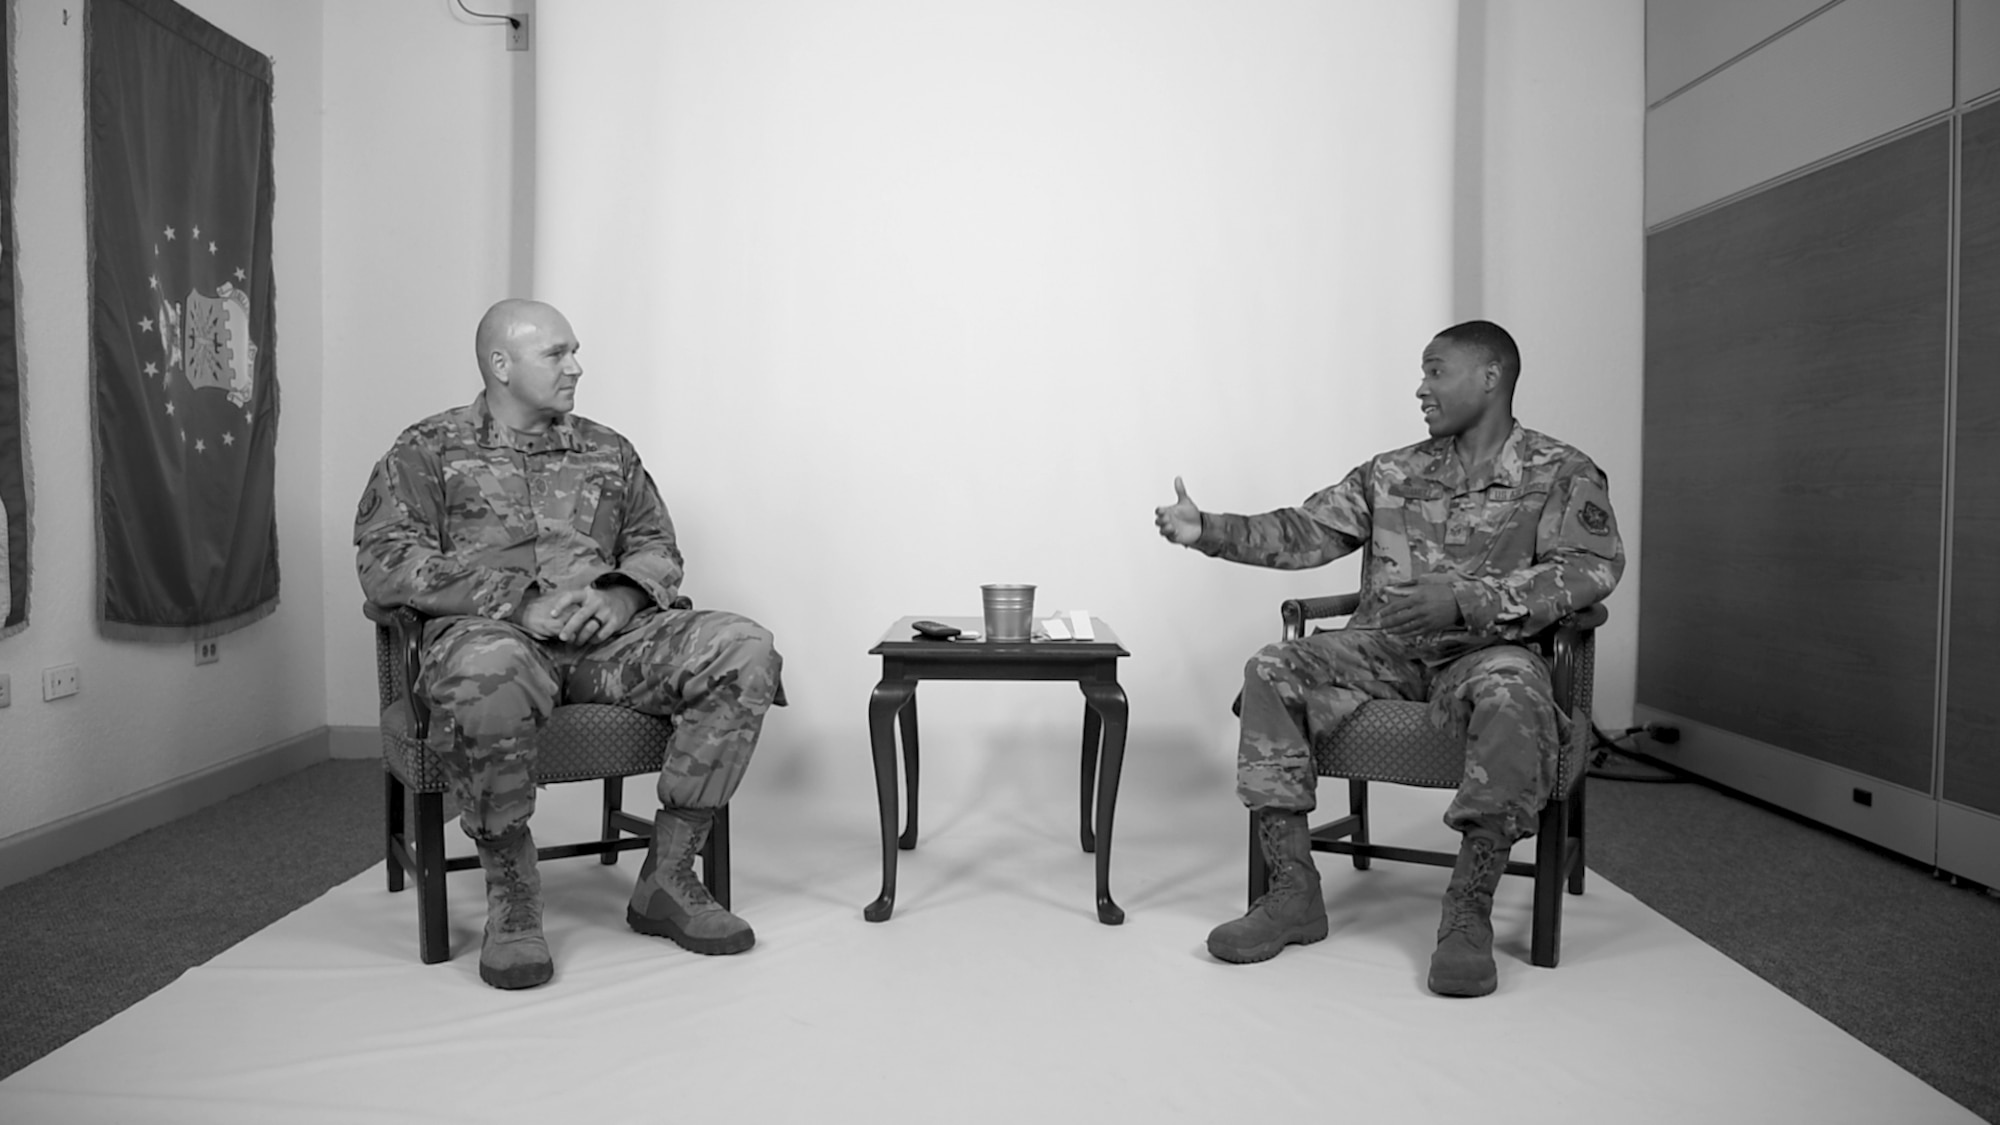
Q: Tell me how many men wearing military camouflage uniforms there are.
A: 2